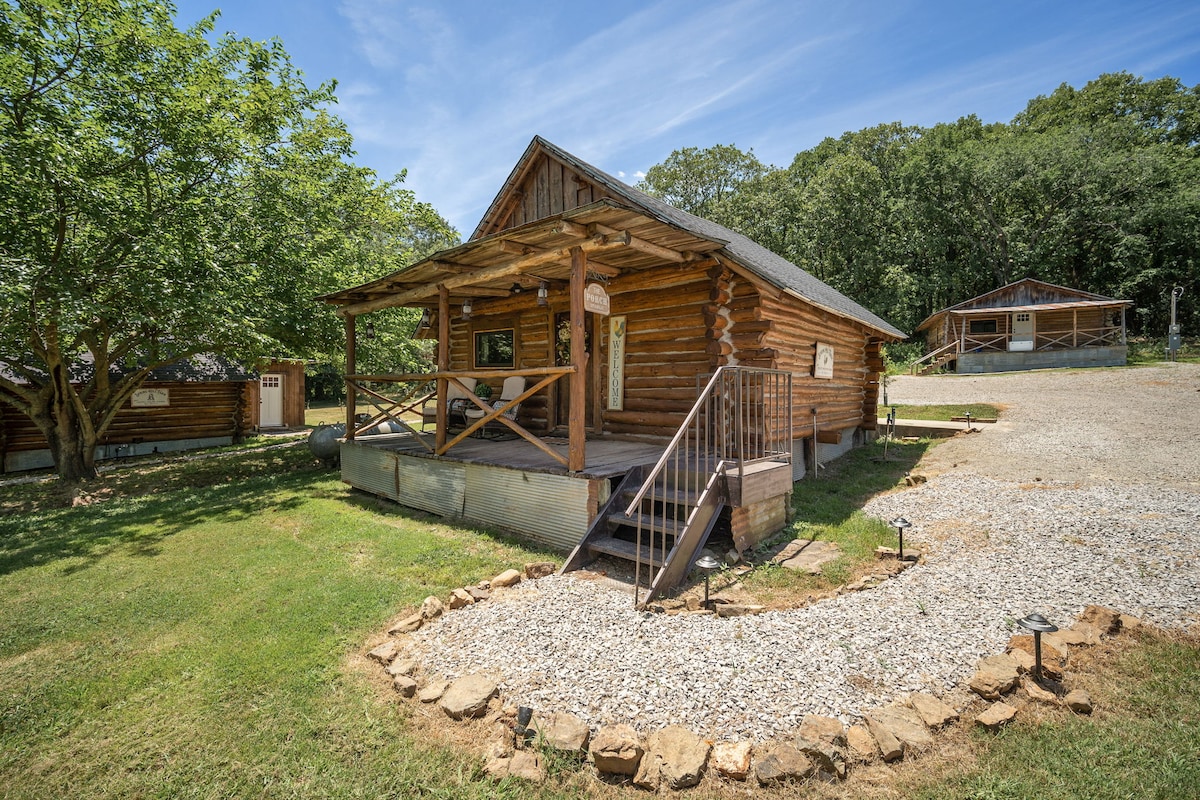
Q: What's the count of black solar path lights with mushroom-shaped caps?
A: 4